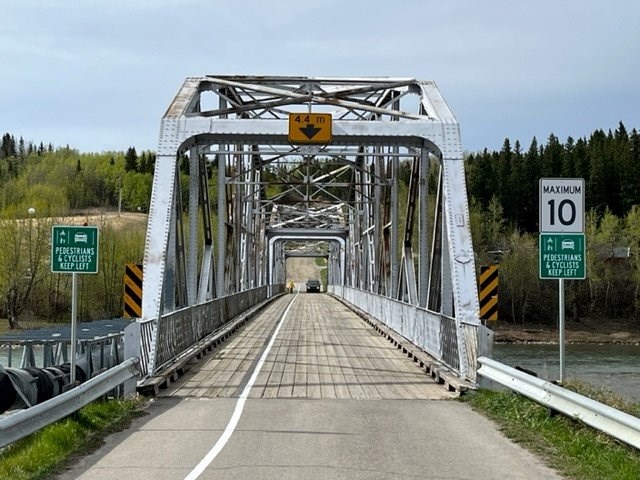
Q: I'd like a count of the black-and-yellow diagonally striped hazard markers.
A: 2